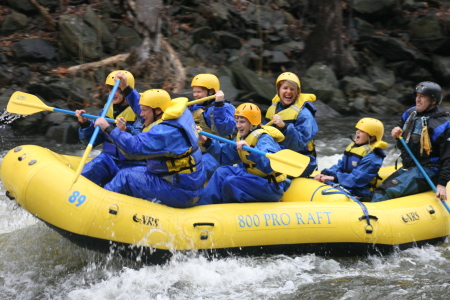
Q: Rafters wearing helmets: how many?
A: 7